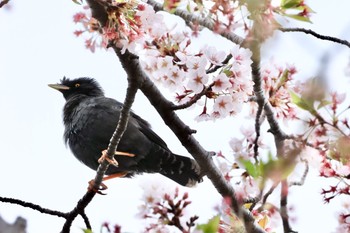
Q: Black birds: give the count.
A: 1